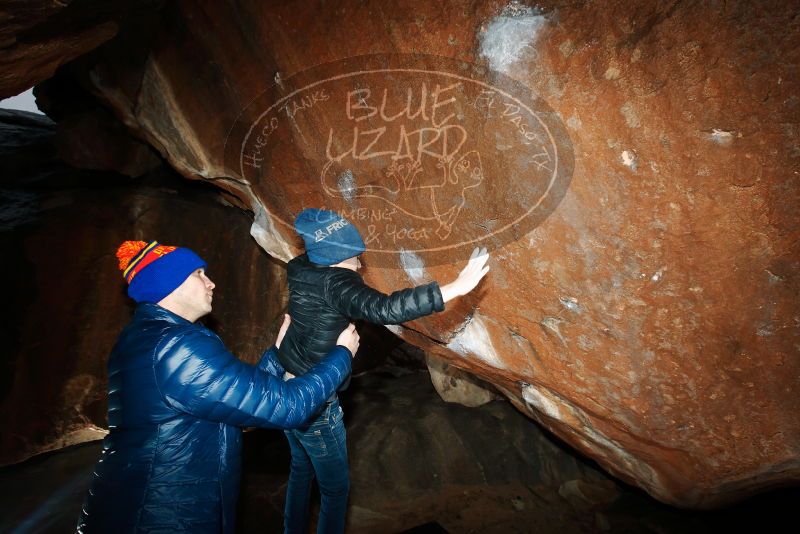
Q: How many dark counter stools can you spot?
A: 0